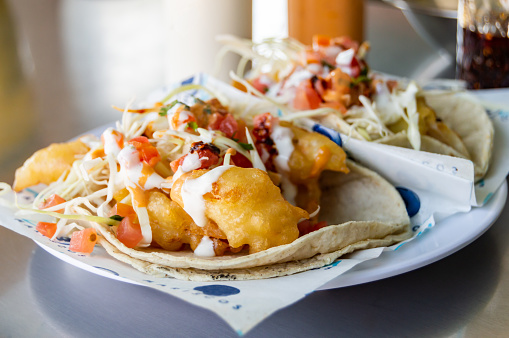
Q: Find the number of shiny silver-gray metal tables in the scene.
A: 1